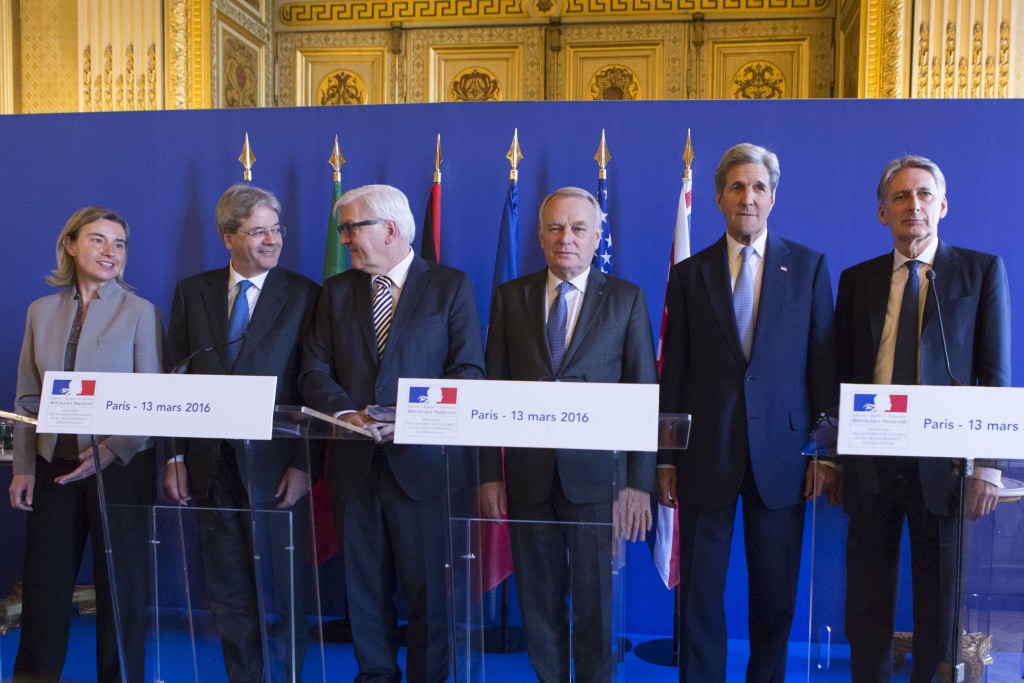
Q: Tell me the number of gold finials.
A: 6